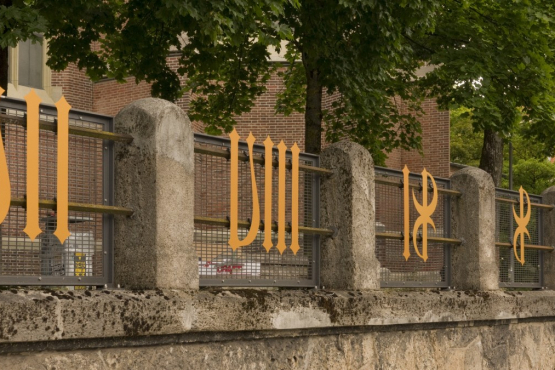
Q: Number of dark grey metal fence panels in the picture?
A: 4